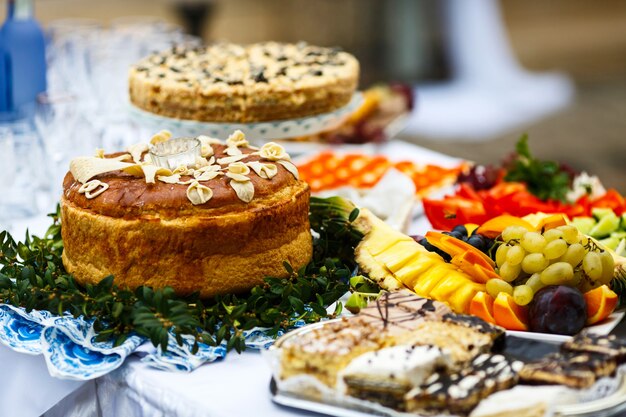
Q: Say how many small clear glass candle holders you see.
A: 1